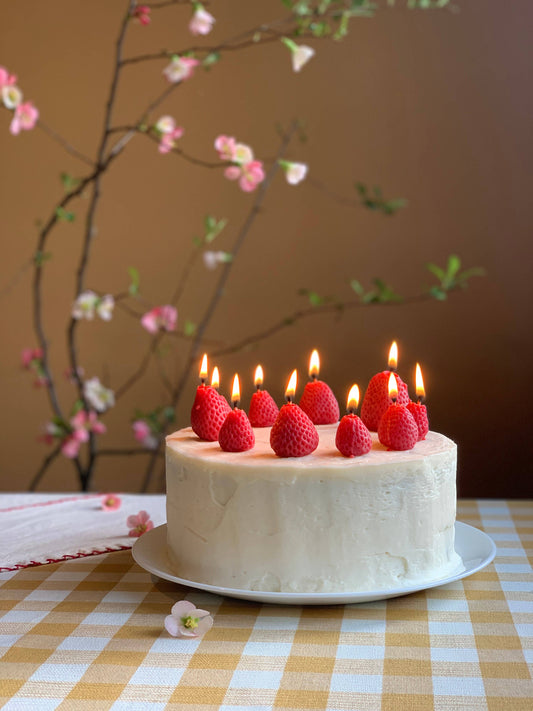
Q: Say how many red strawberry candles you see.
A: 10